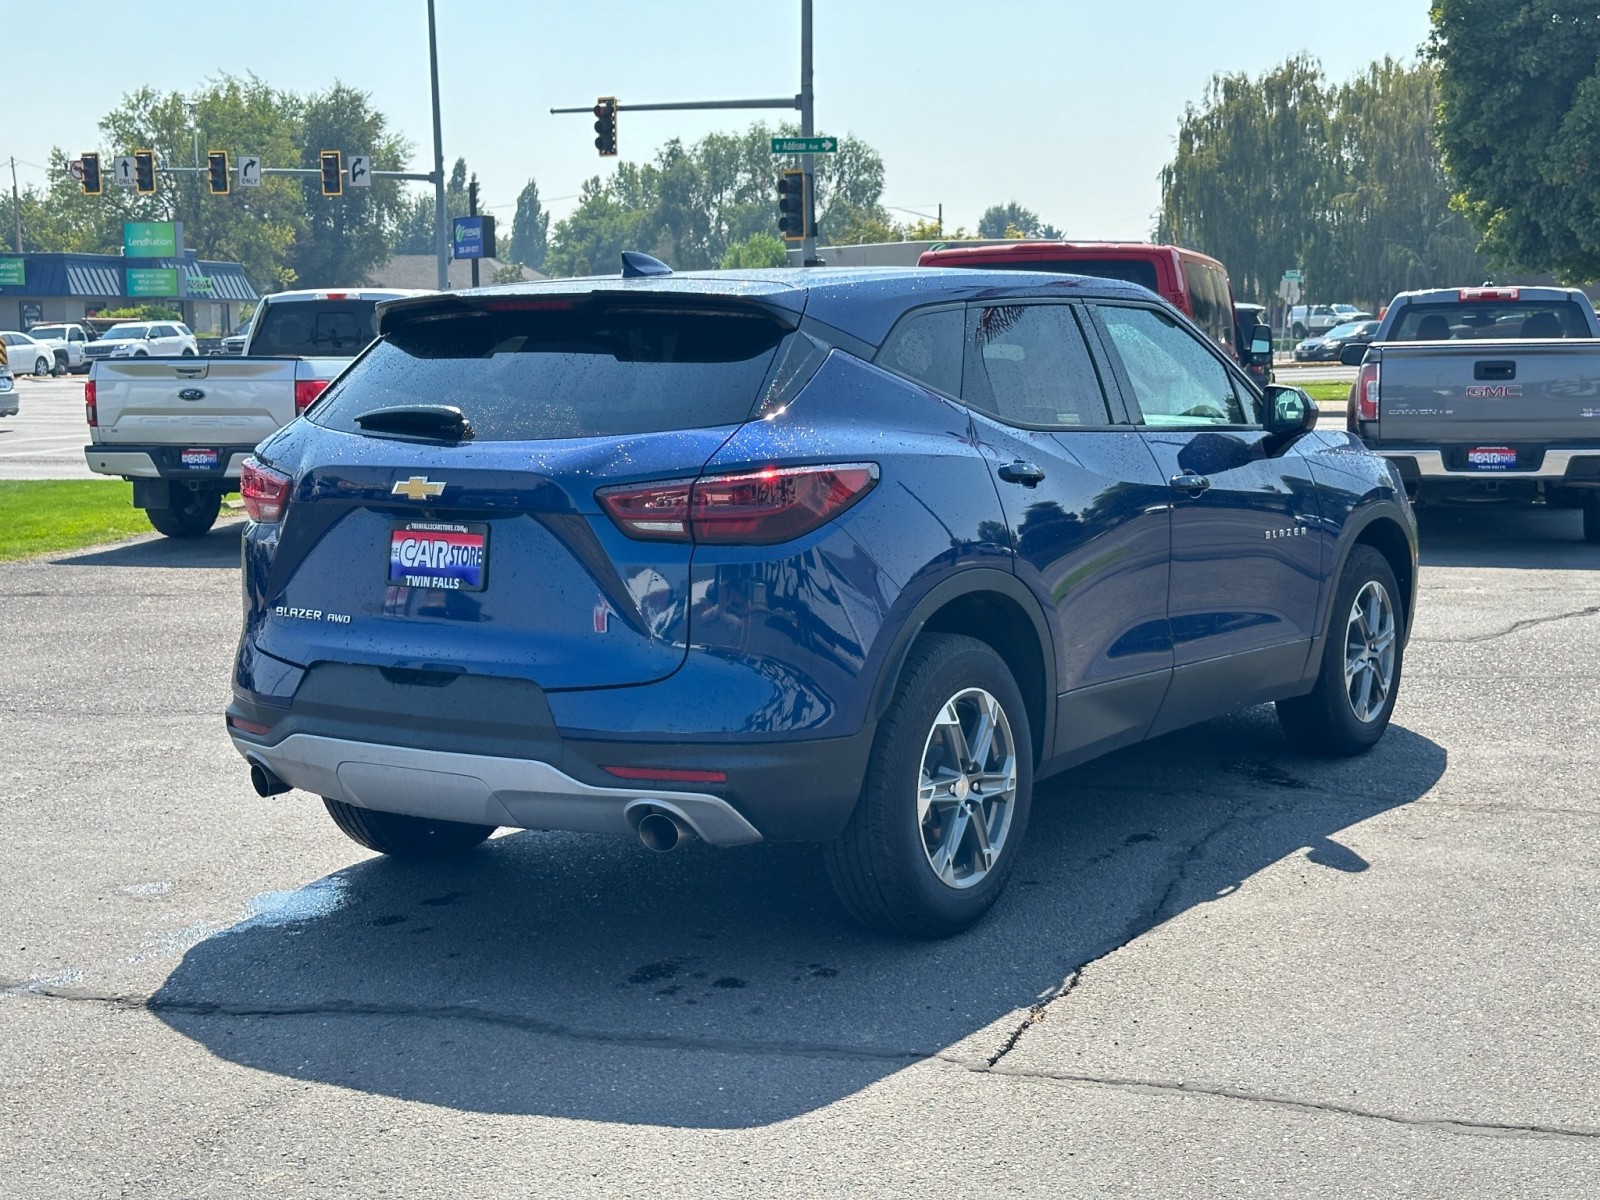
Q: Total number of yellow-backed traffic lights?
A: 6